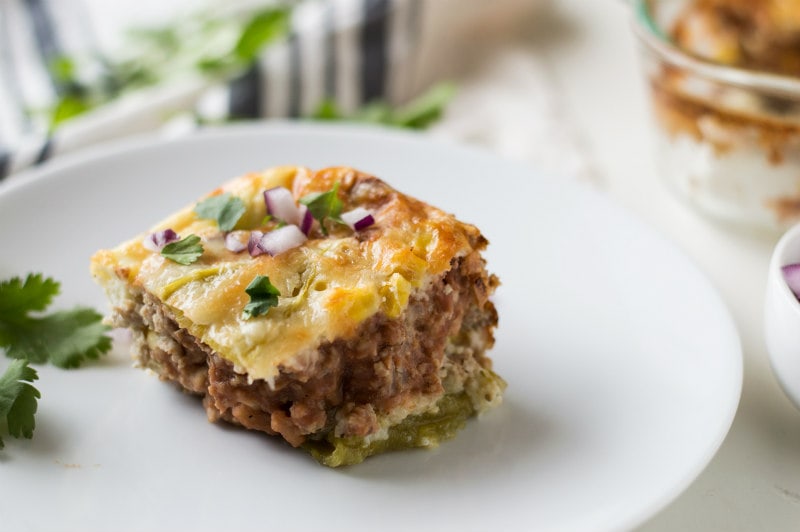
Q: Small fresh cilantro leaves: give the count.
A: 4